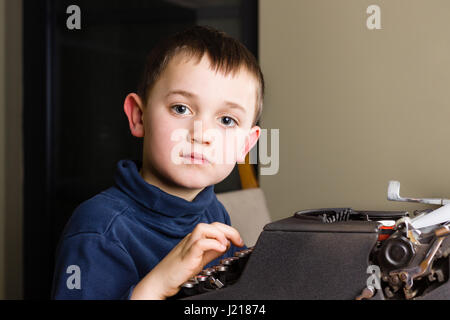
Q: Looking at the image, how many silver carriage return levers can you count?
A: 1